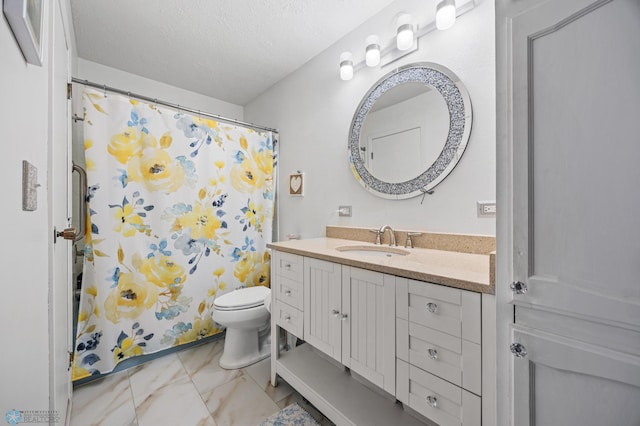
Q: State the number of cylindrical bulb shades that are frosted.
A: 4